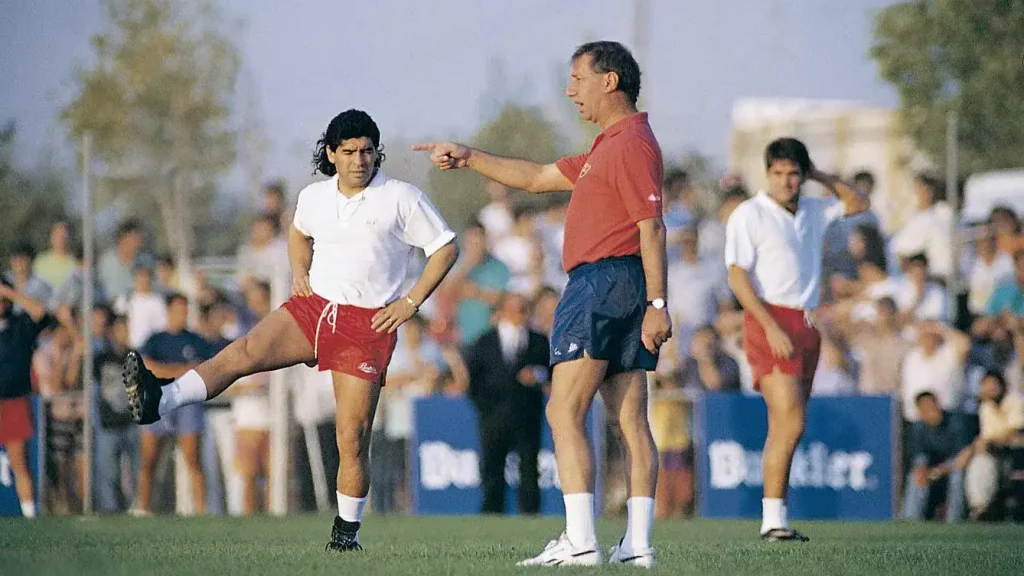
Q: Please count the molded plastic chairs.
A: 0